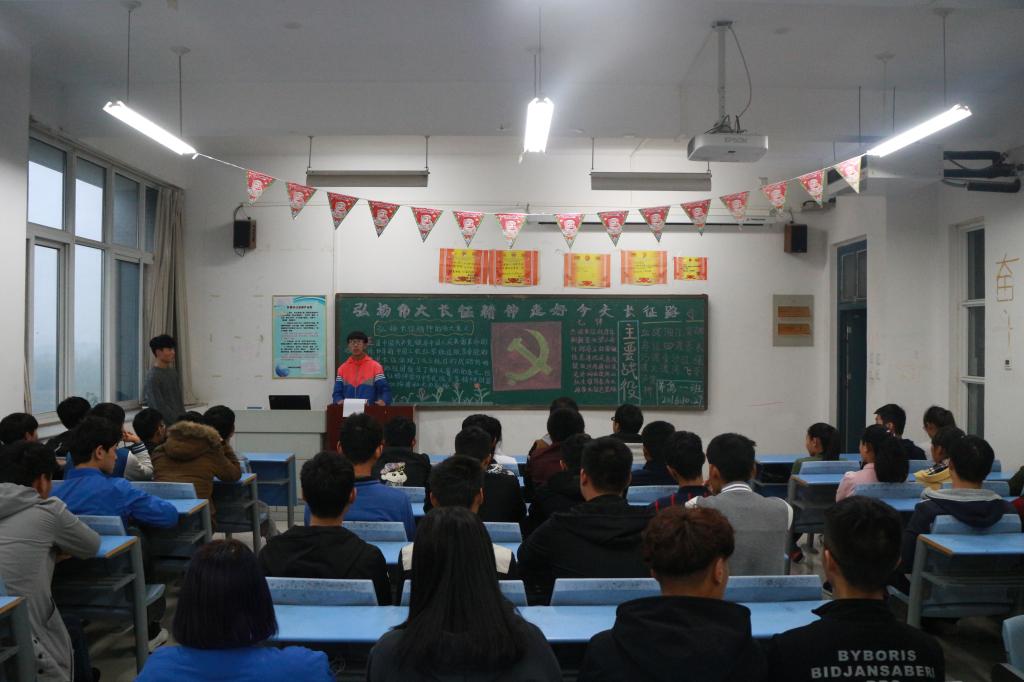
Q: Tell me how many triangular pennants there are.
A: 15